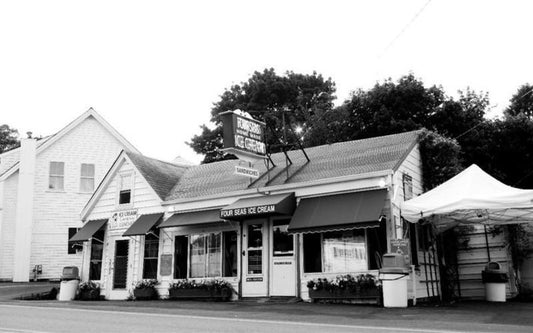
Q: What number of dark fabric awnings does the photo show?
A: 5